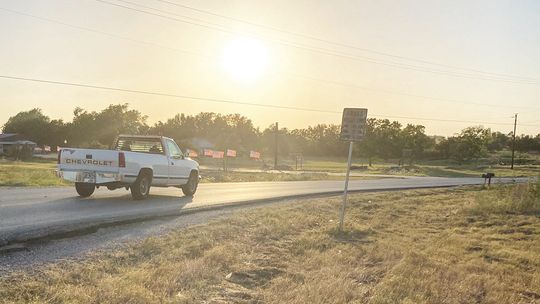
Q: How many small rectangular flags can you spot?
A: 5